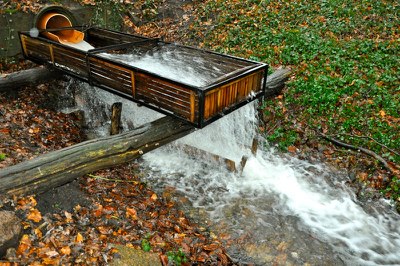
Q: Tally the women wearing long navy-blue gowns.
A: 0